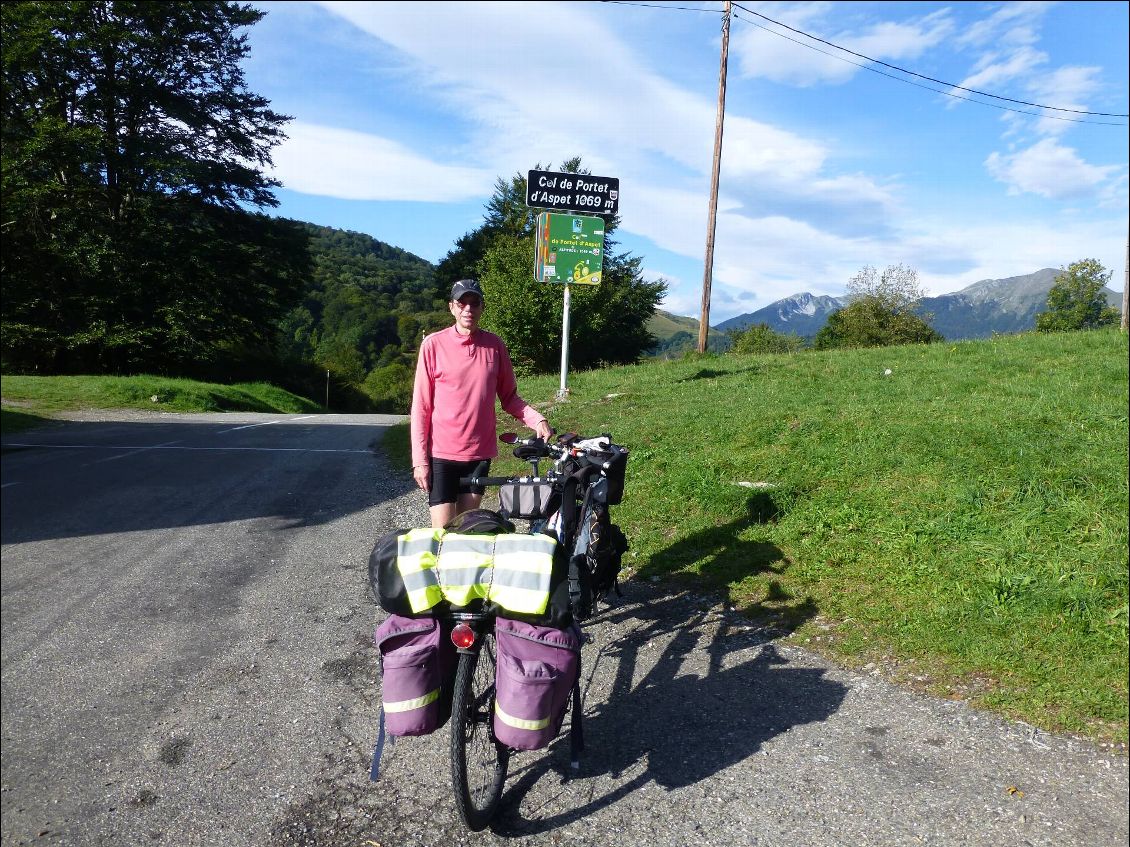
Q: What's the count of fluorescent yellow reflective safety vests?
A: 1